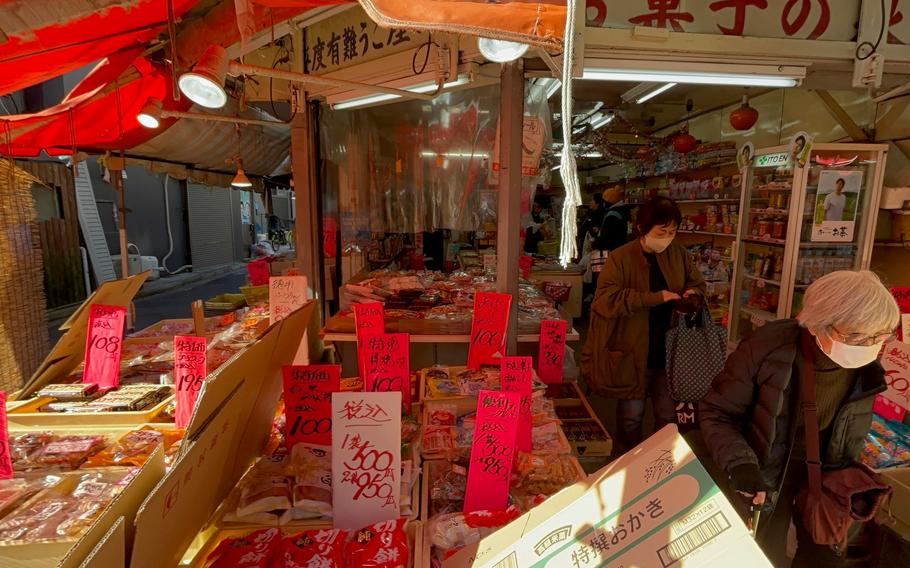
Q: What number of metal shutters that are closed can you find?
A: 1